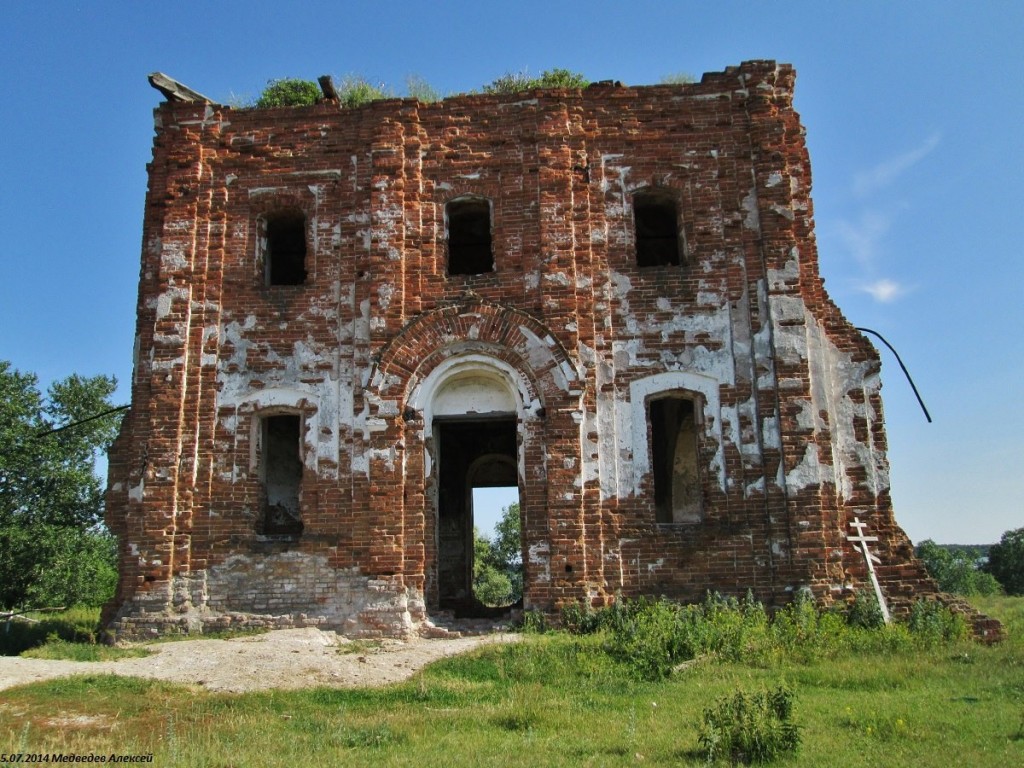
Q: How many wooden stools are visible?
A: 0